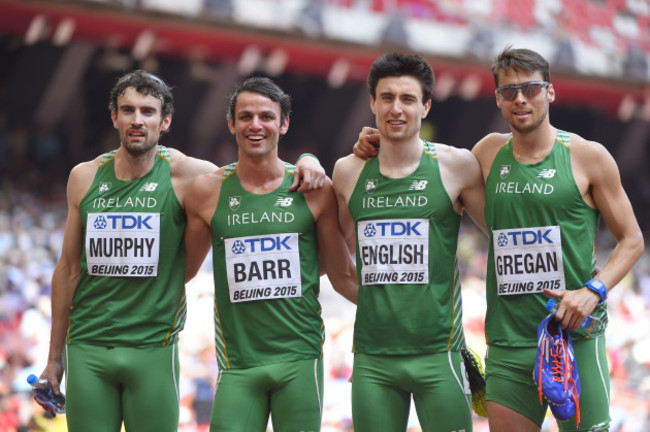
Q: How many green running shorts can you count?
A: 4